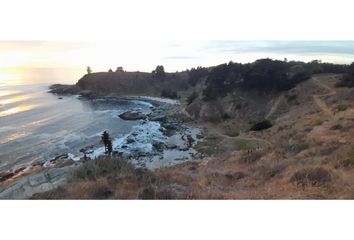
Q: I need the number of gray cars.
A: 0